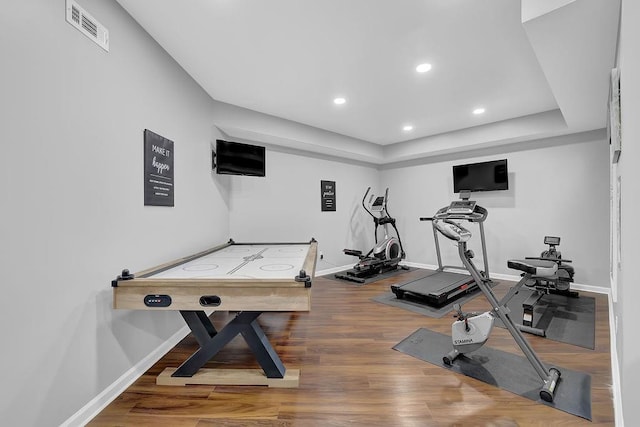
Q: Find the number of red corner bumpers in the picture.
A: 0